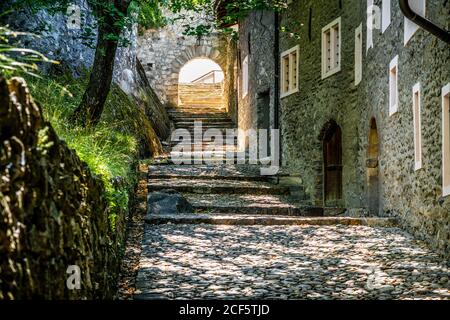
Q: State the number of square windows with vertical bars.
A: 2